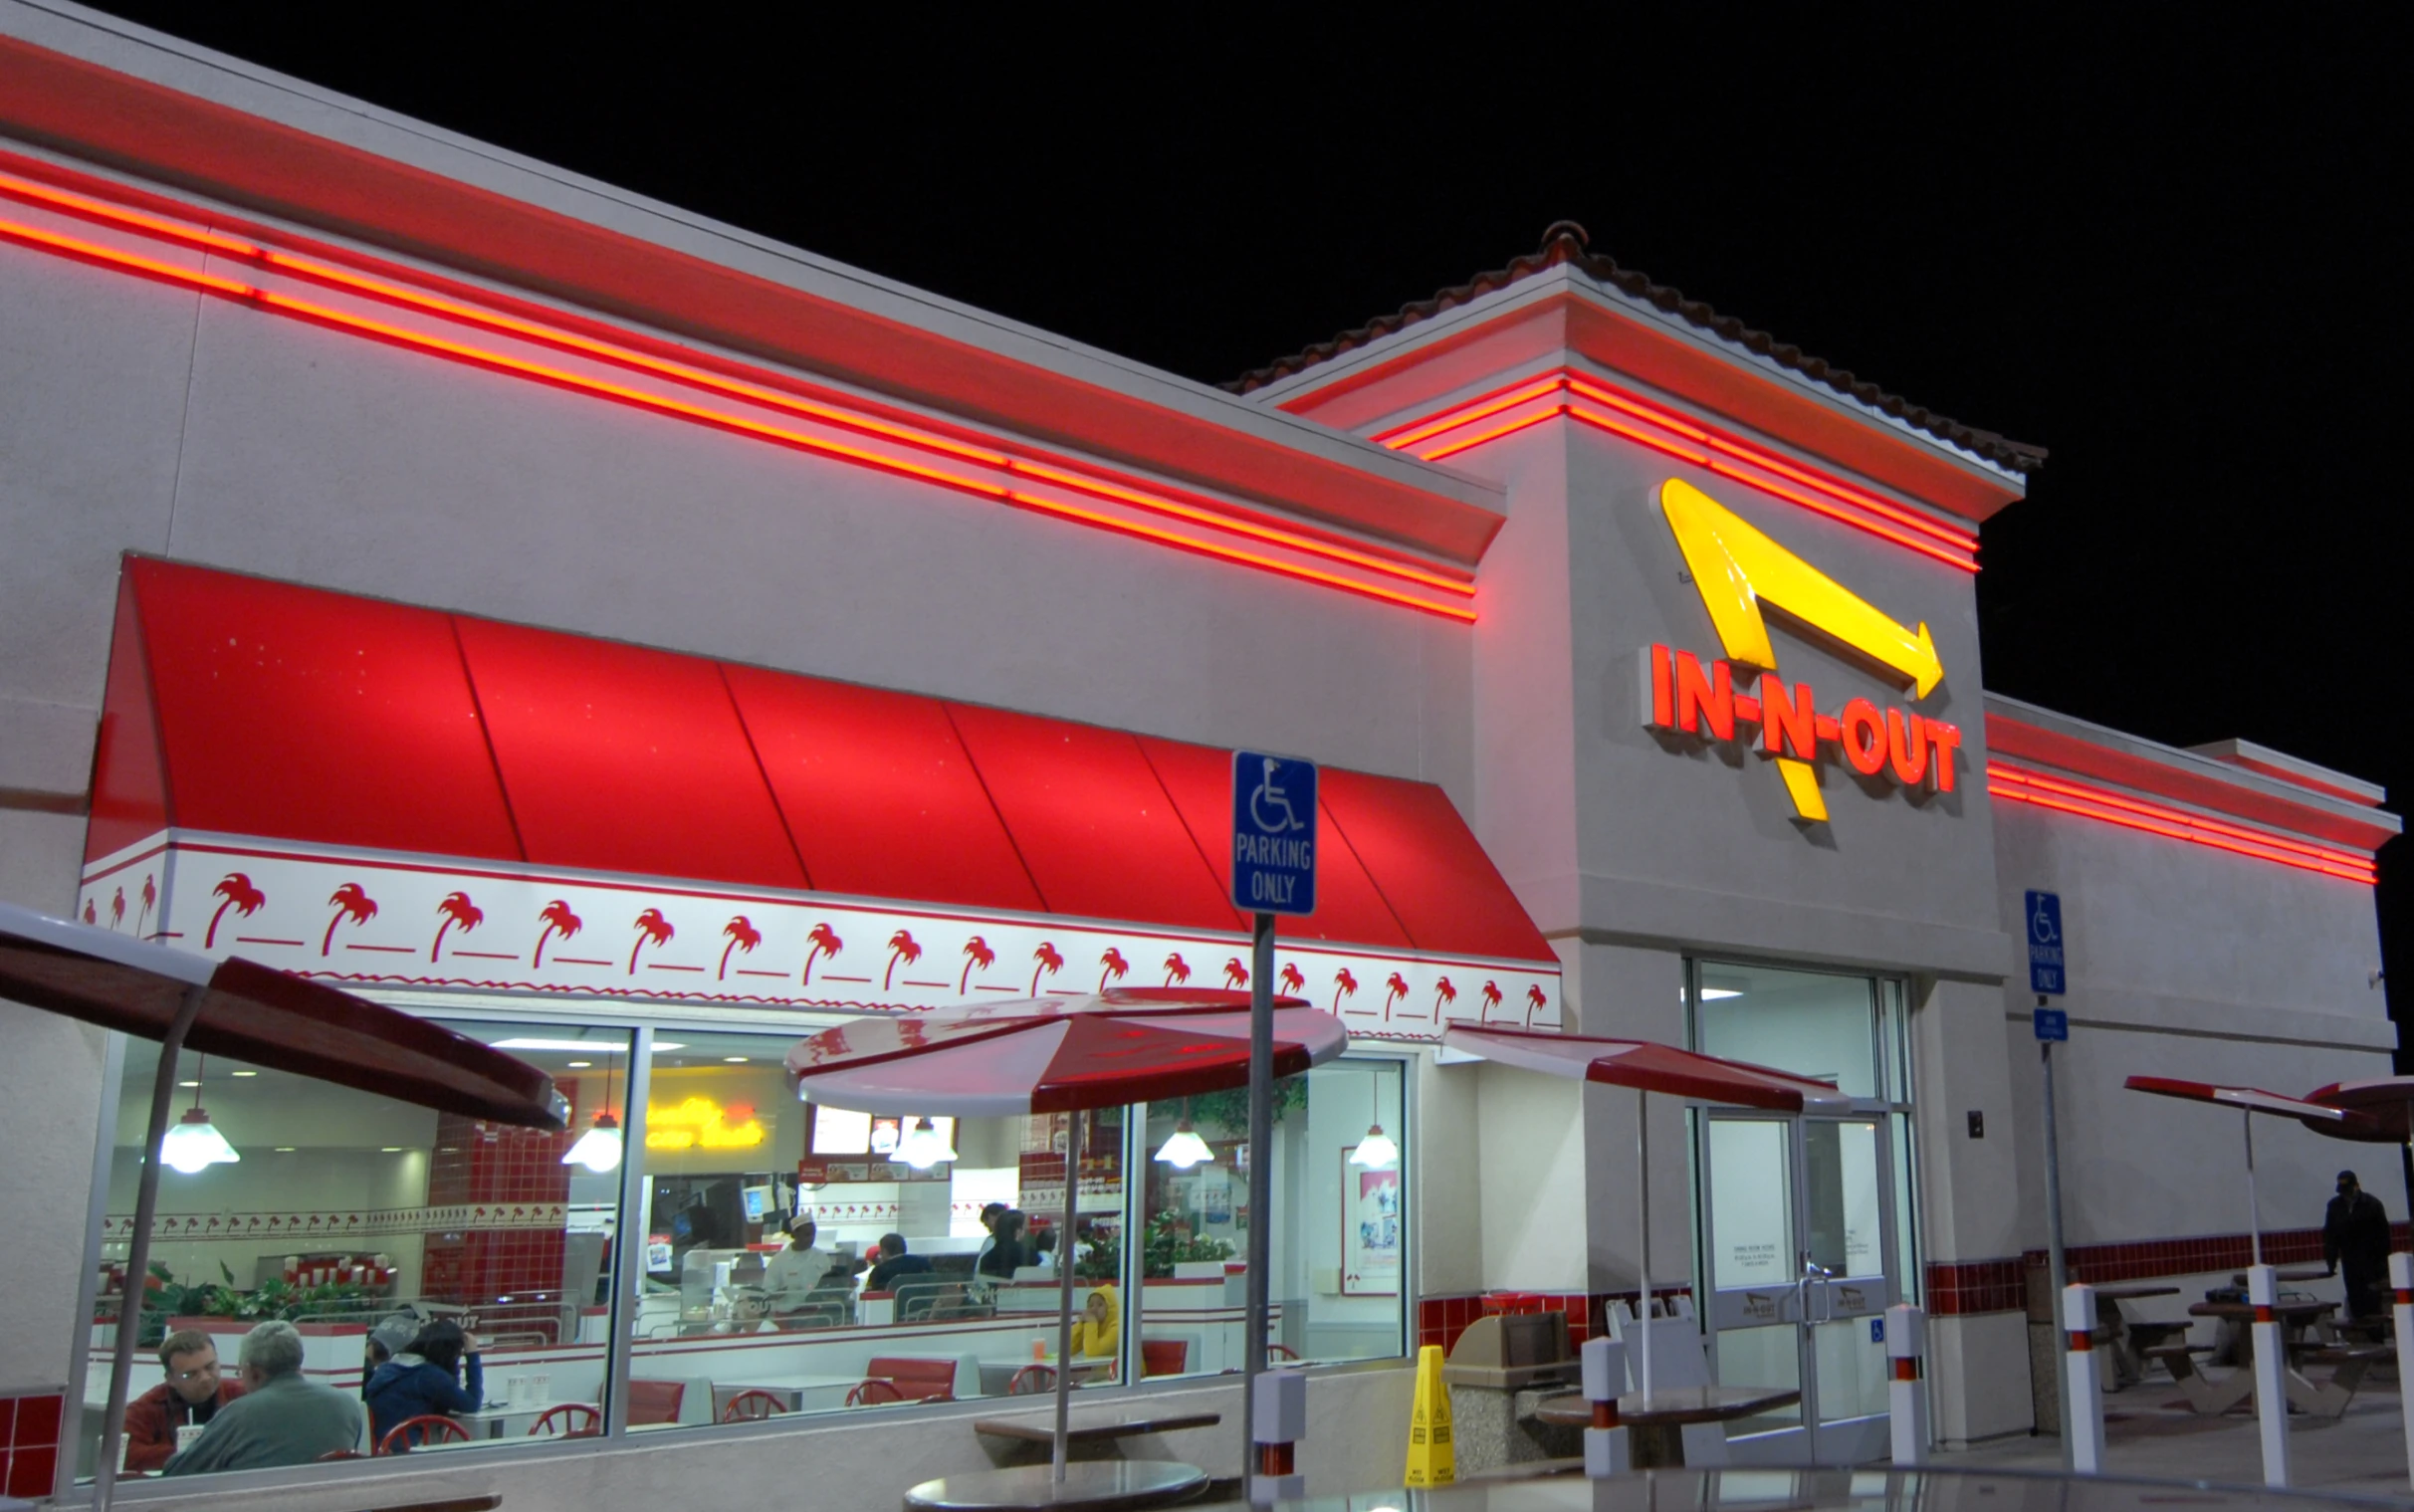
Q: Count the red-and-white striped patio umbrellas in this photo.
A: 5